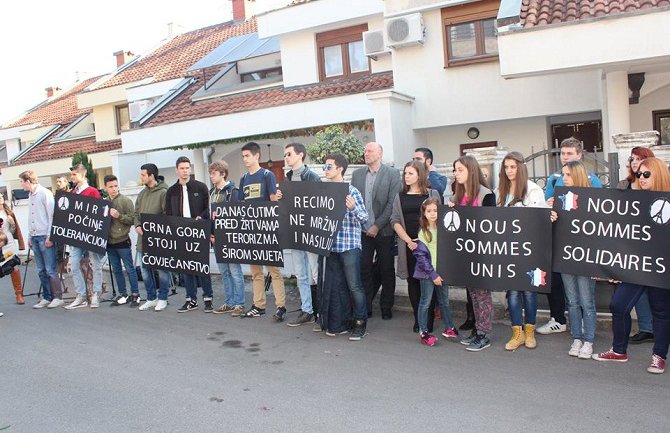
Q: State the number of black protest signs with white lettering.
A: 6